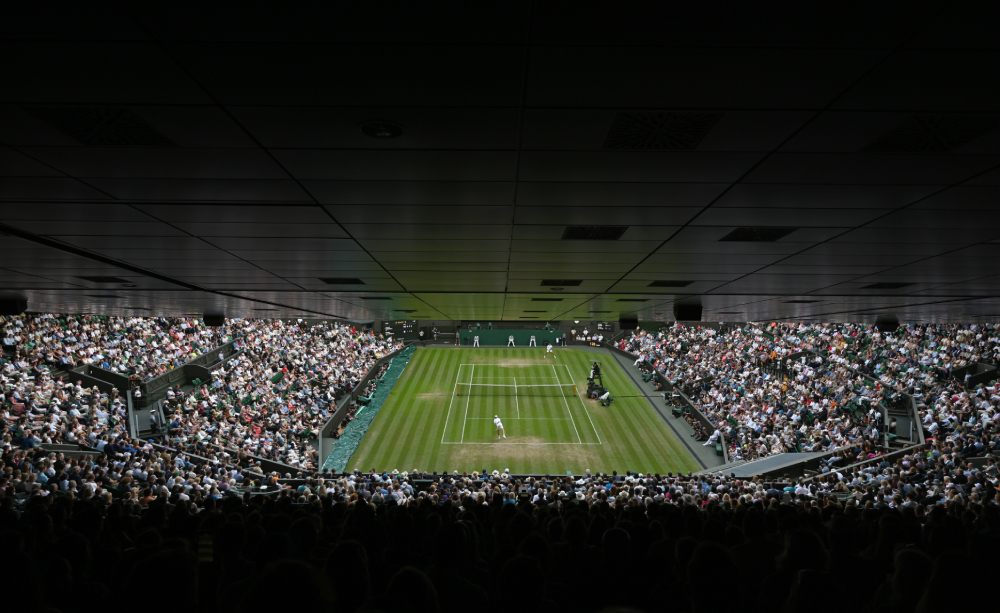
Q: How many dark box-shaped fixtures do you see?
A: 5